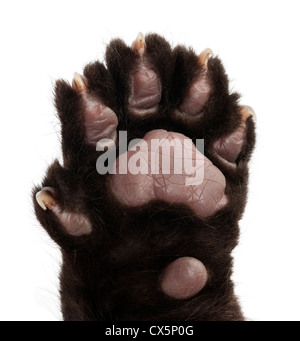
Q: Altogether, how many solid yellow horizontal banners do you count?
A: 0